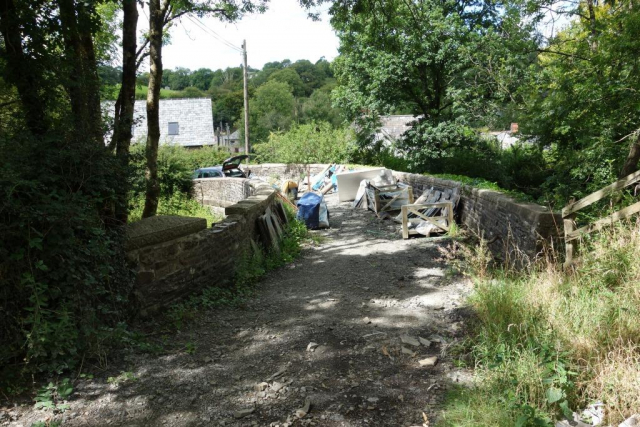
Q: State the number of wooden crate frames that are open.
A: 2